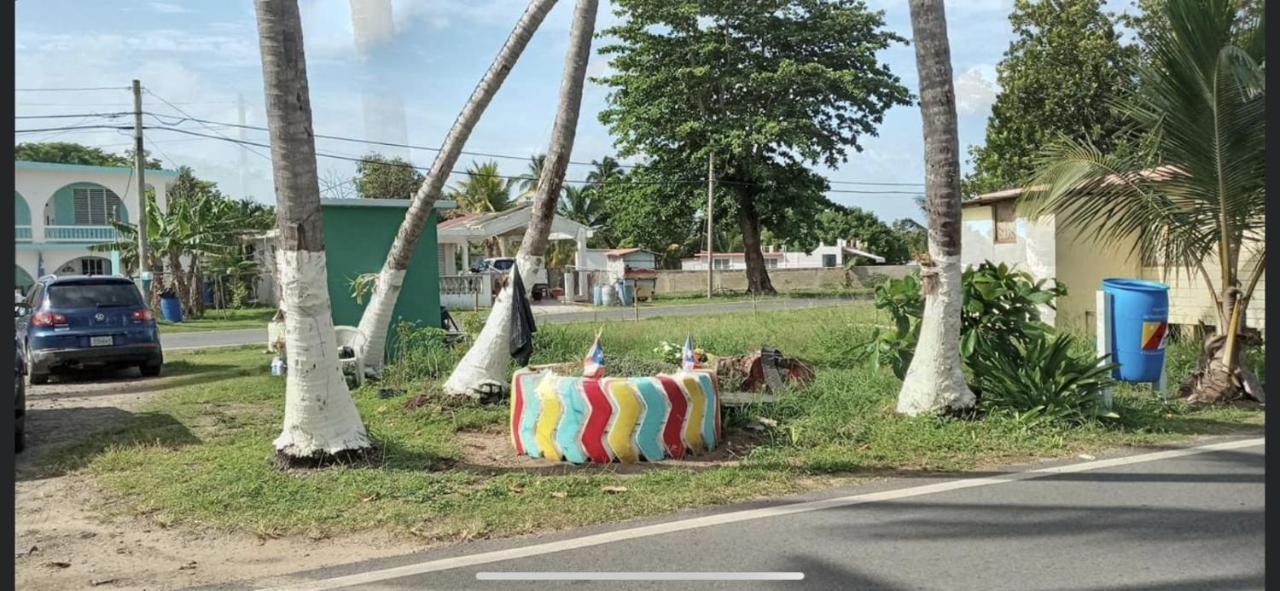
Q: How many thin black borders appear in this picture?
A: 2